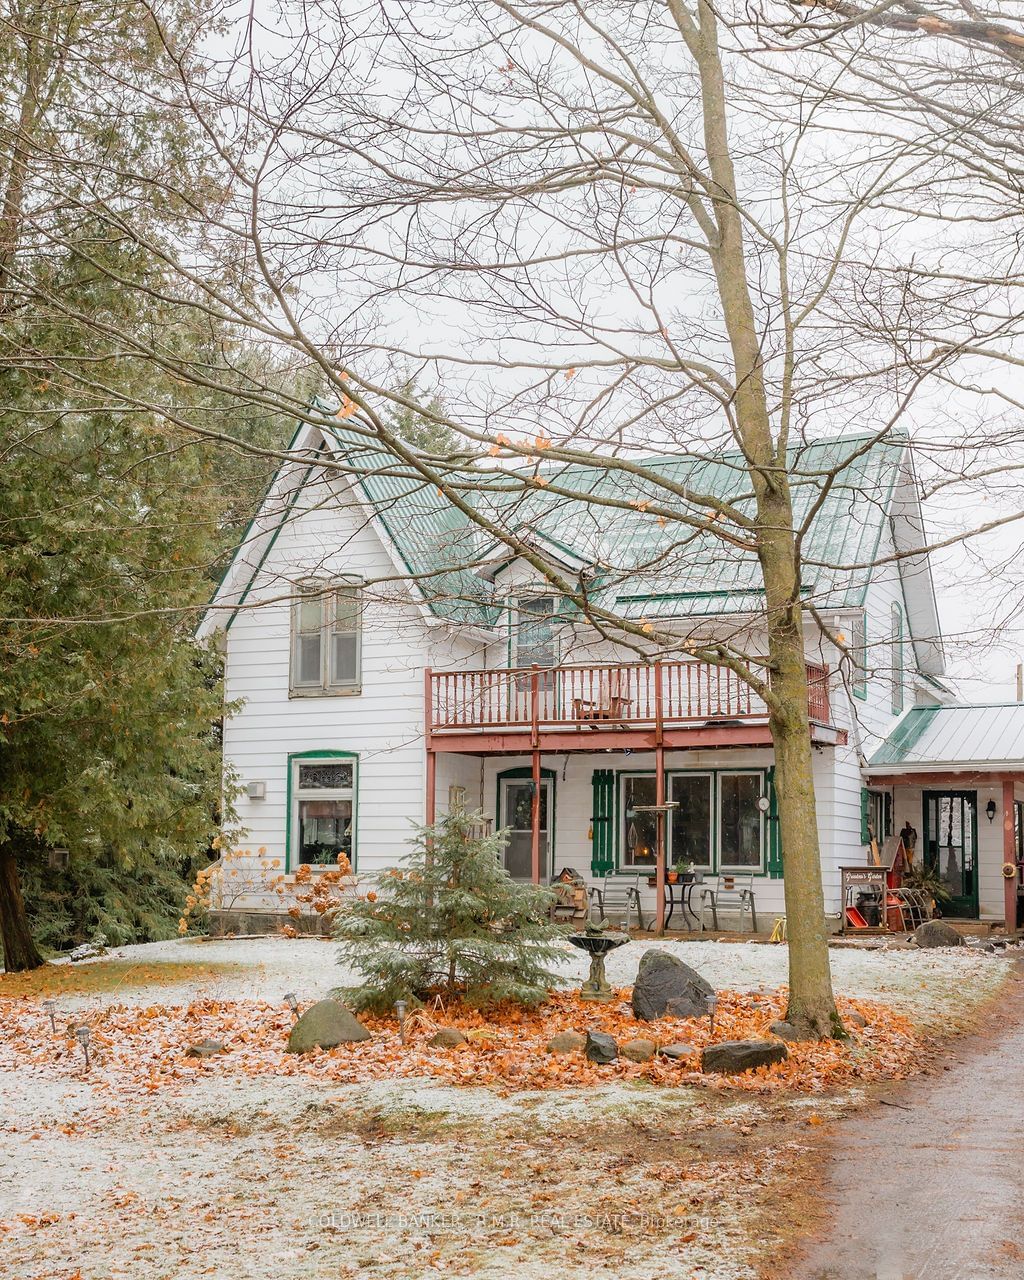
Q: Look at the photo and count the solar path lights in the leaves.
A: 5